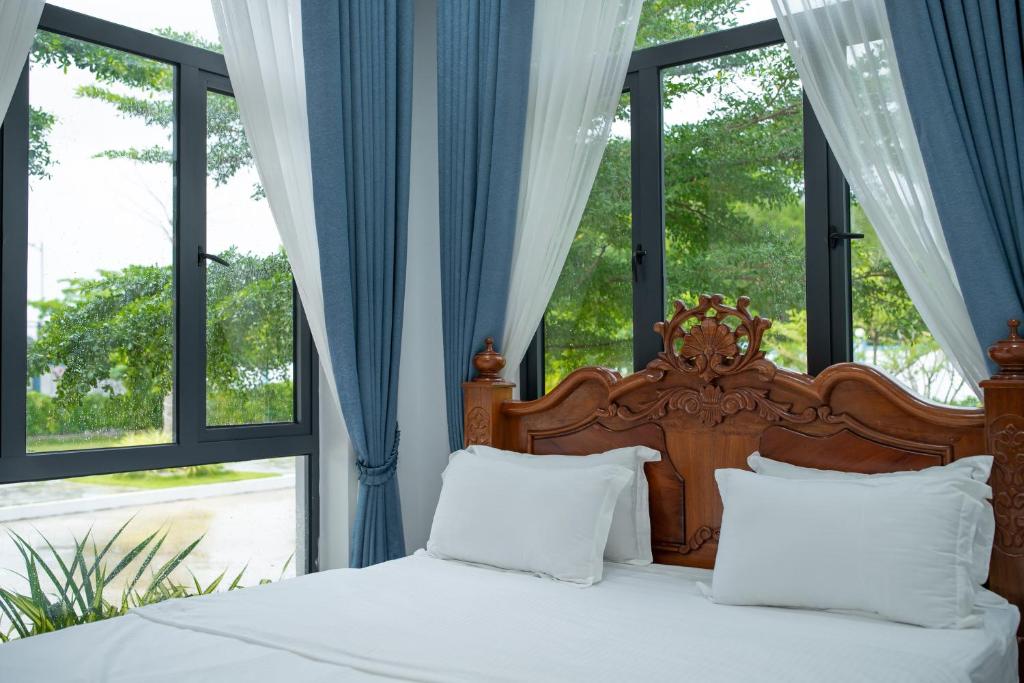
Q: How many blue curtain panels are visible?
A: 3